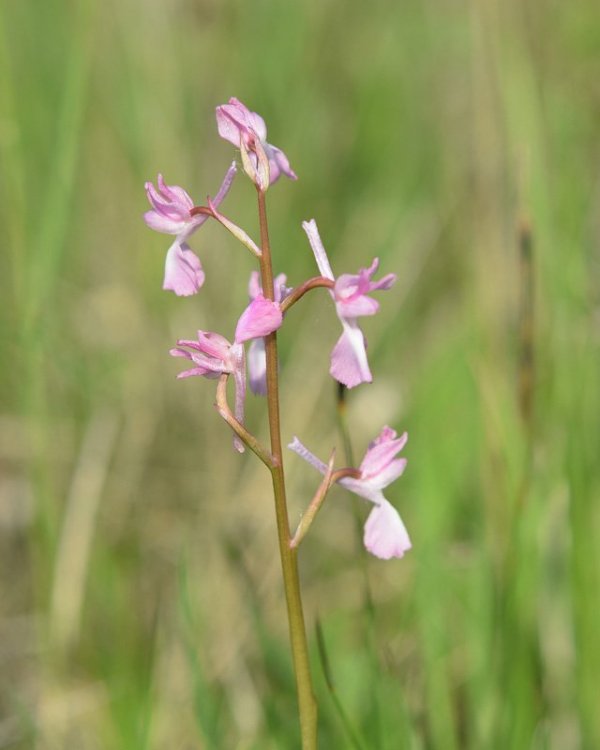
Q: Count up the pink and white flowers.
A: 6